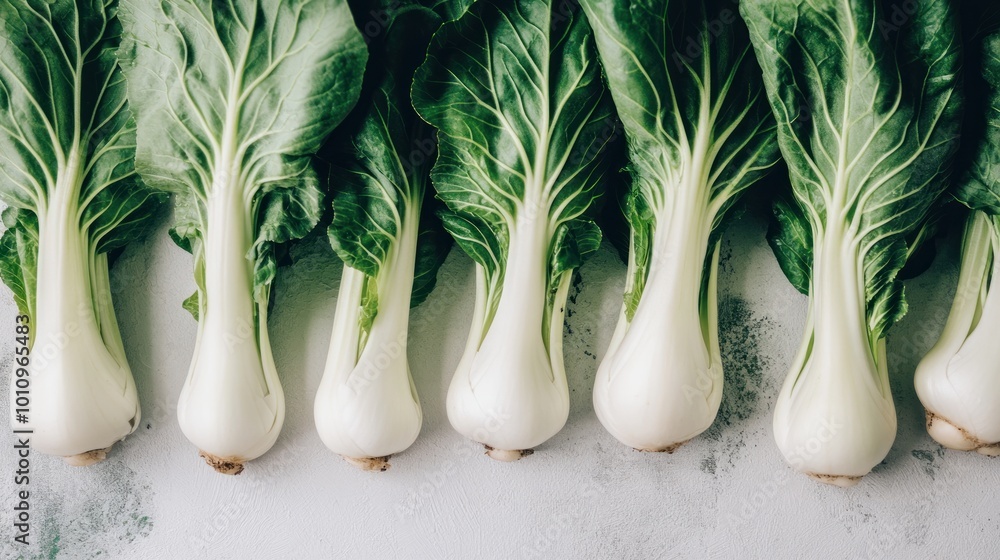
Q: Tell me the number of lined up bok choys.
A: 7